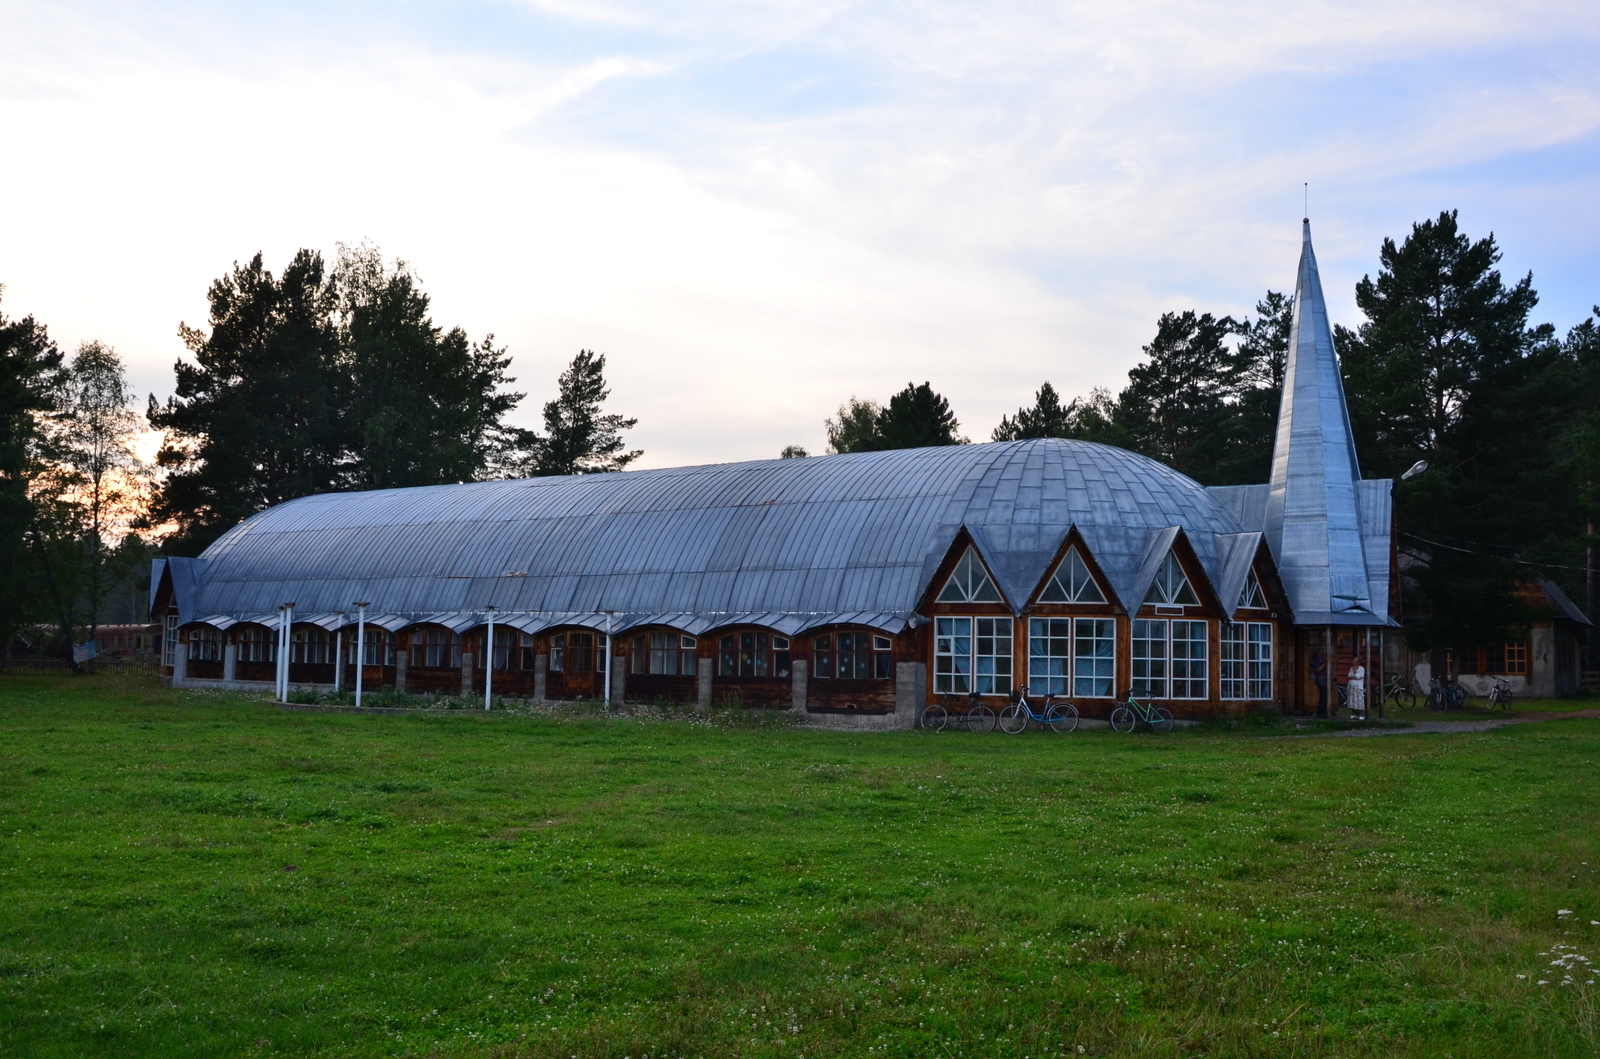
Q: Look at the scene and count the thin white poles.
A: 6